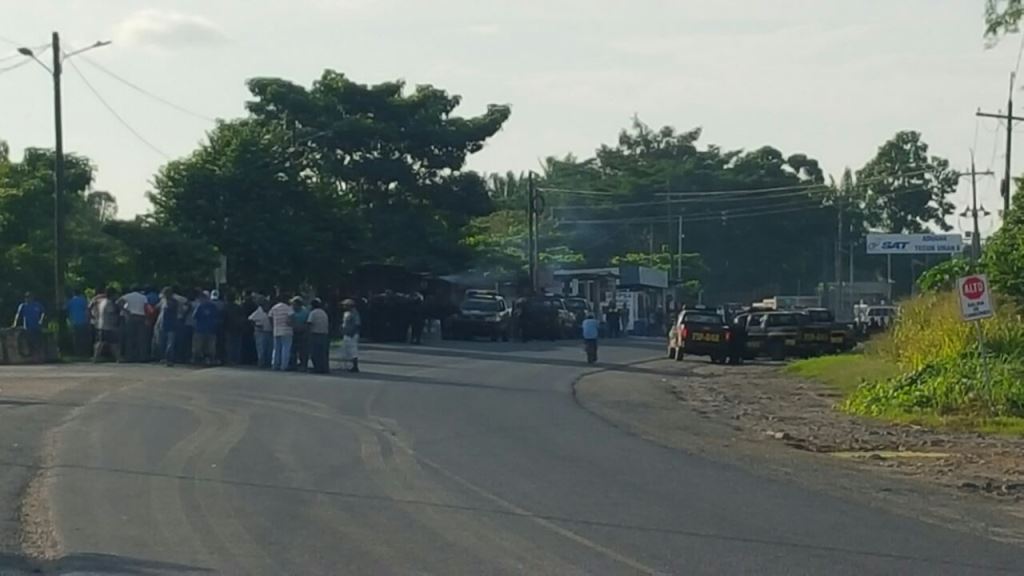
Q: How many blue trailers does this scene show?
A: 0